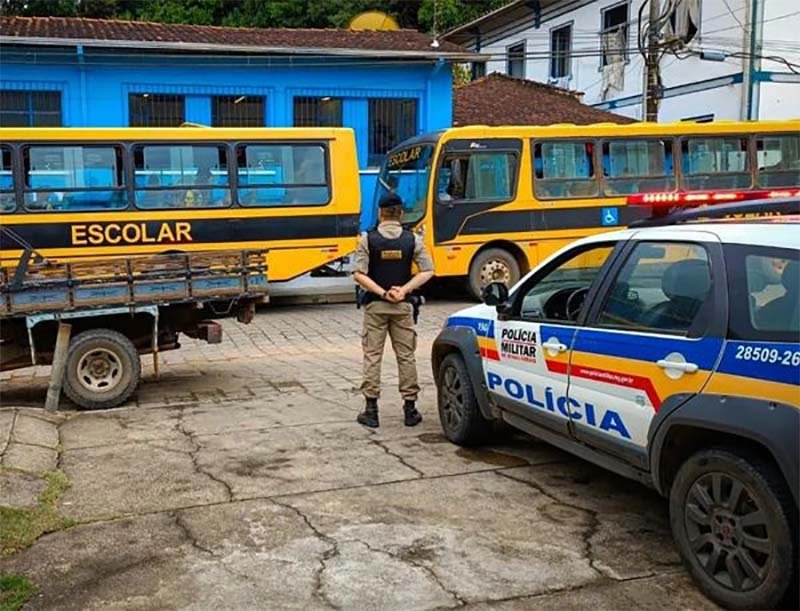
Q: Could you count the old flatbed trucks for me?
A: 1